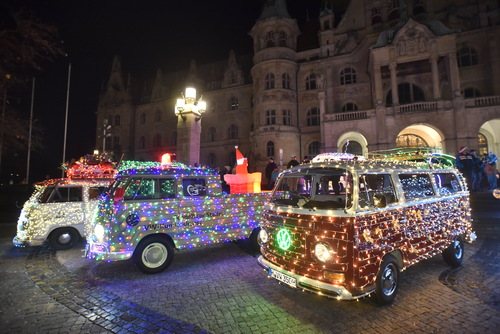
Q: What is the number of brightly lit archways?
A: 3